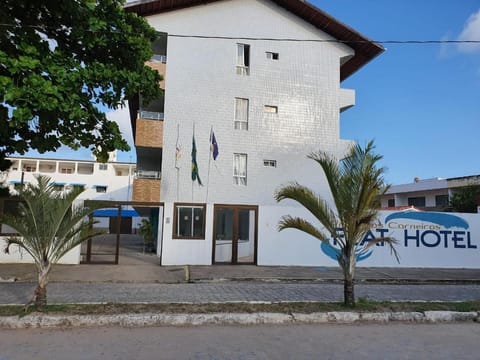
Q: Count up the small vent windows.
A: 3